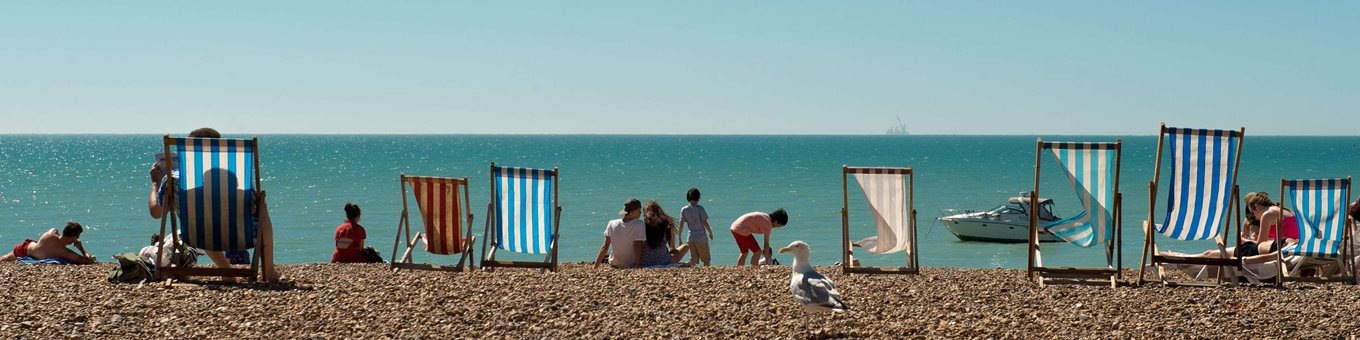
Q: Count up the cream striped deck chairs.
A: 1